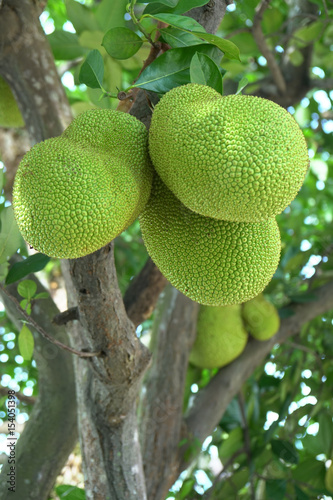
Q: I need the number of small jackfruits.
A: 2